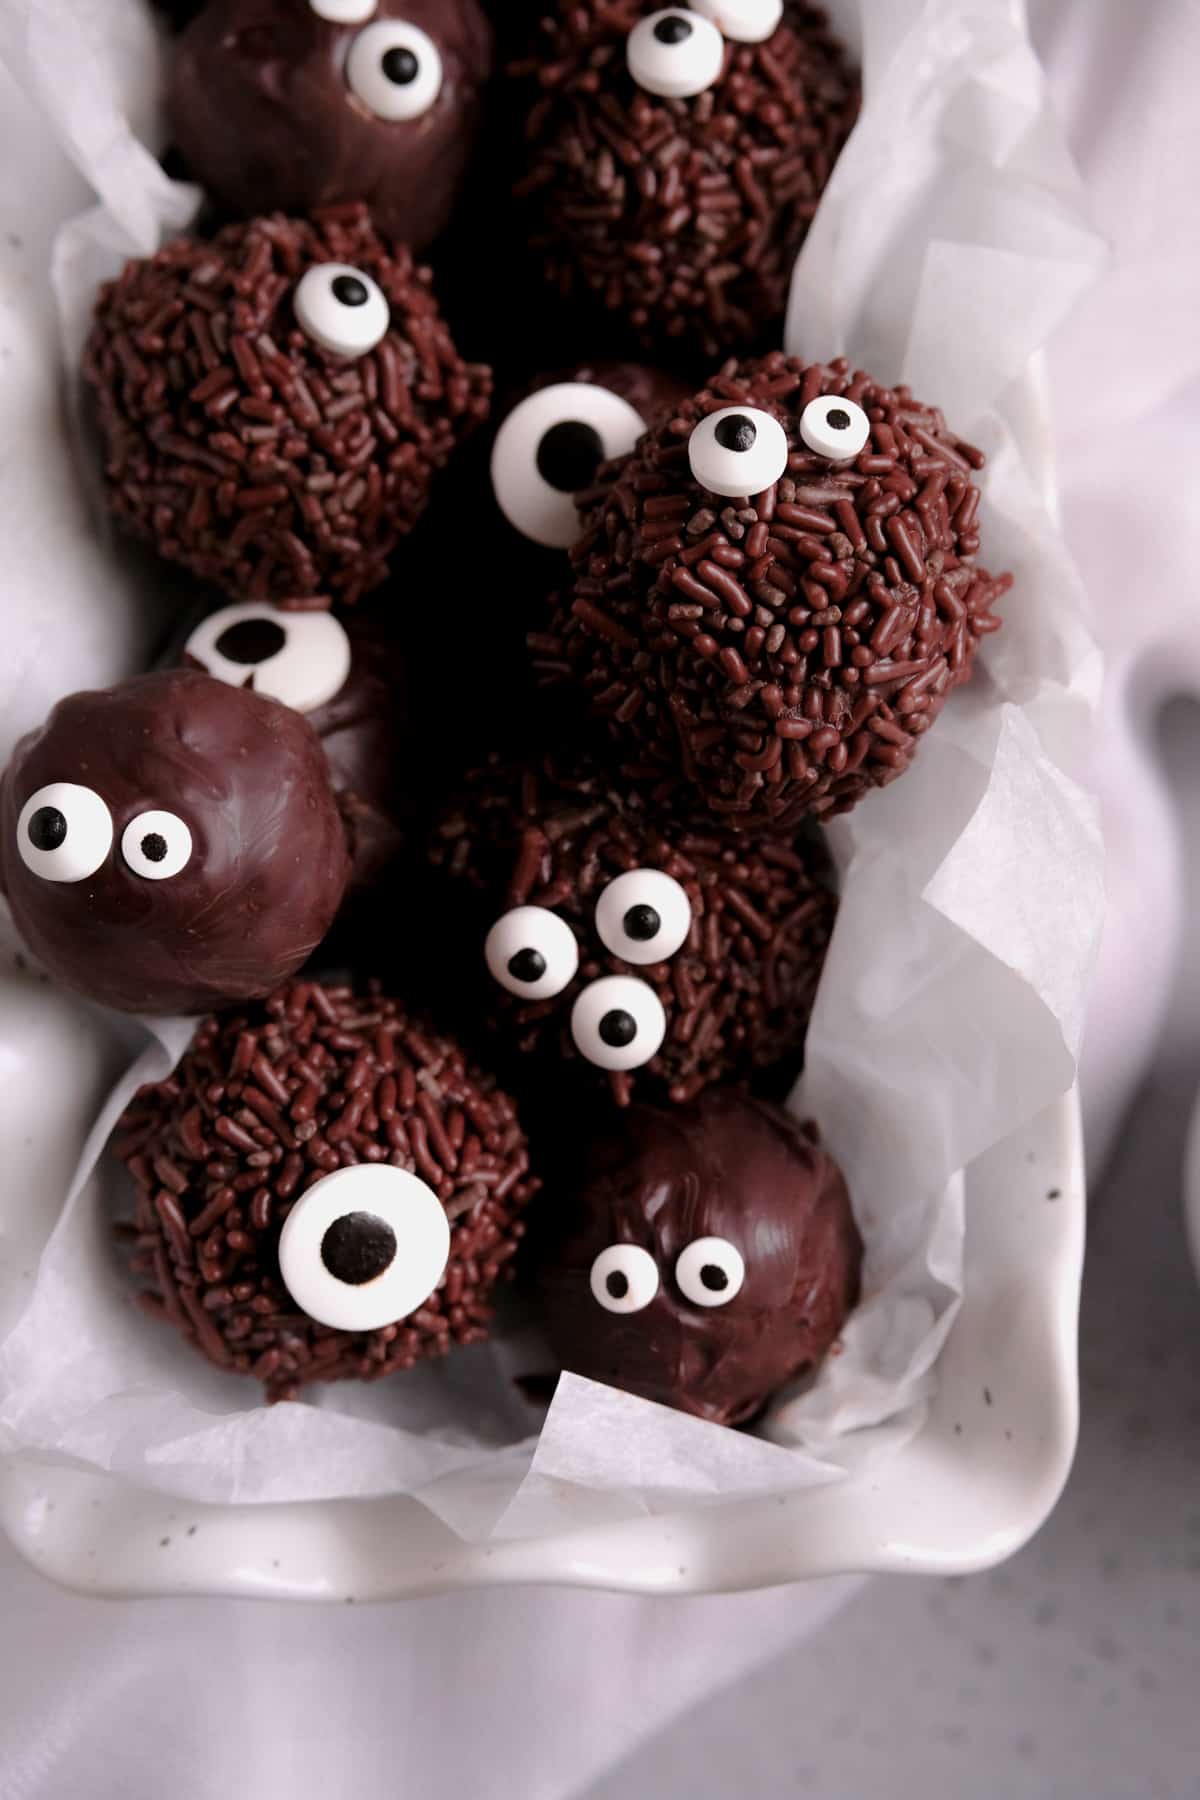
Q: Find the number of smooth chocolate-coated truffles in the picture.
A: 5